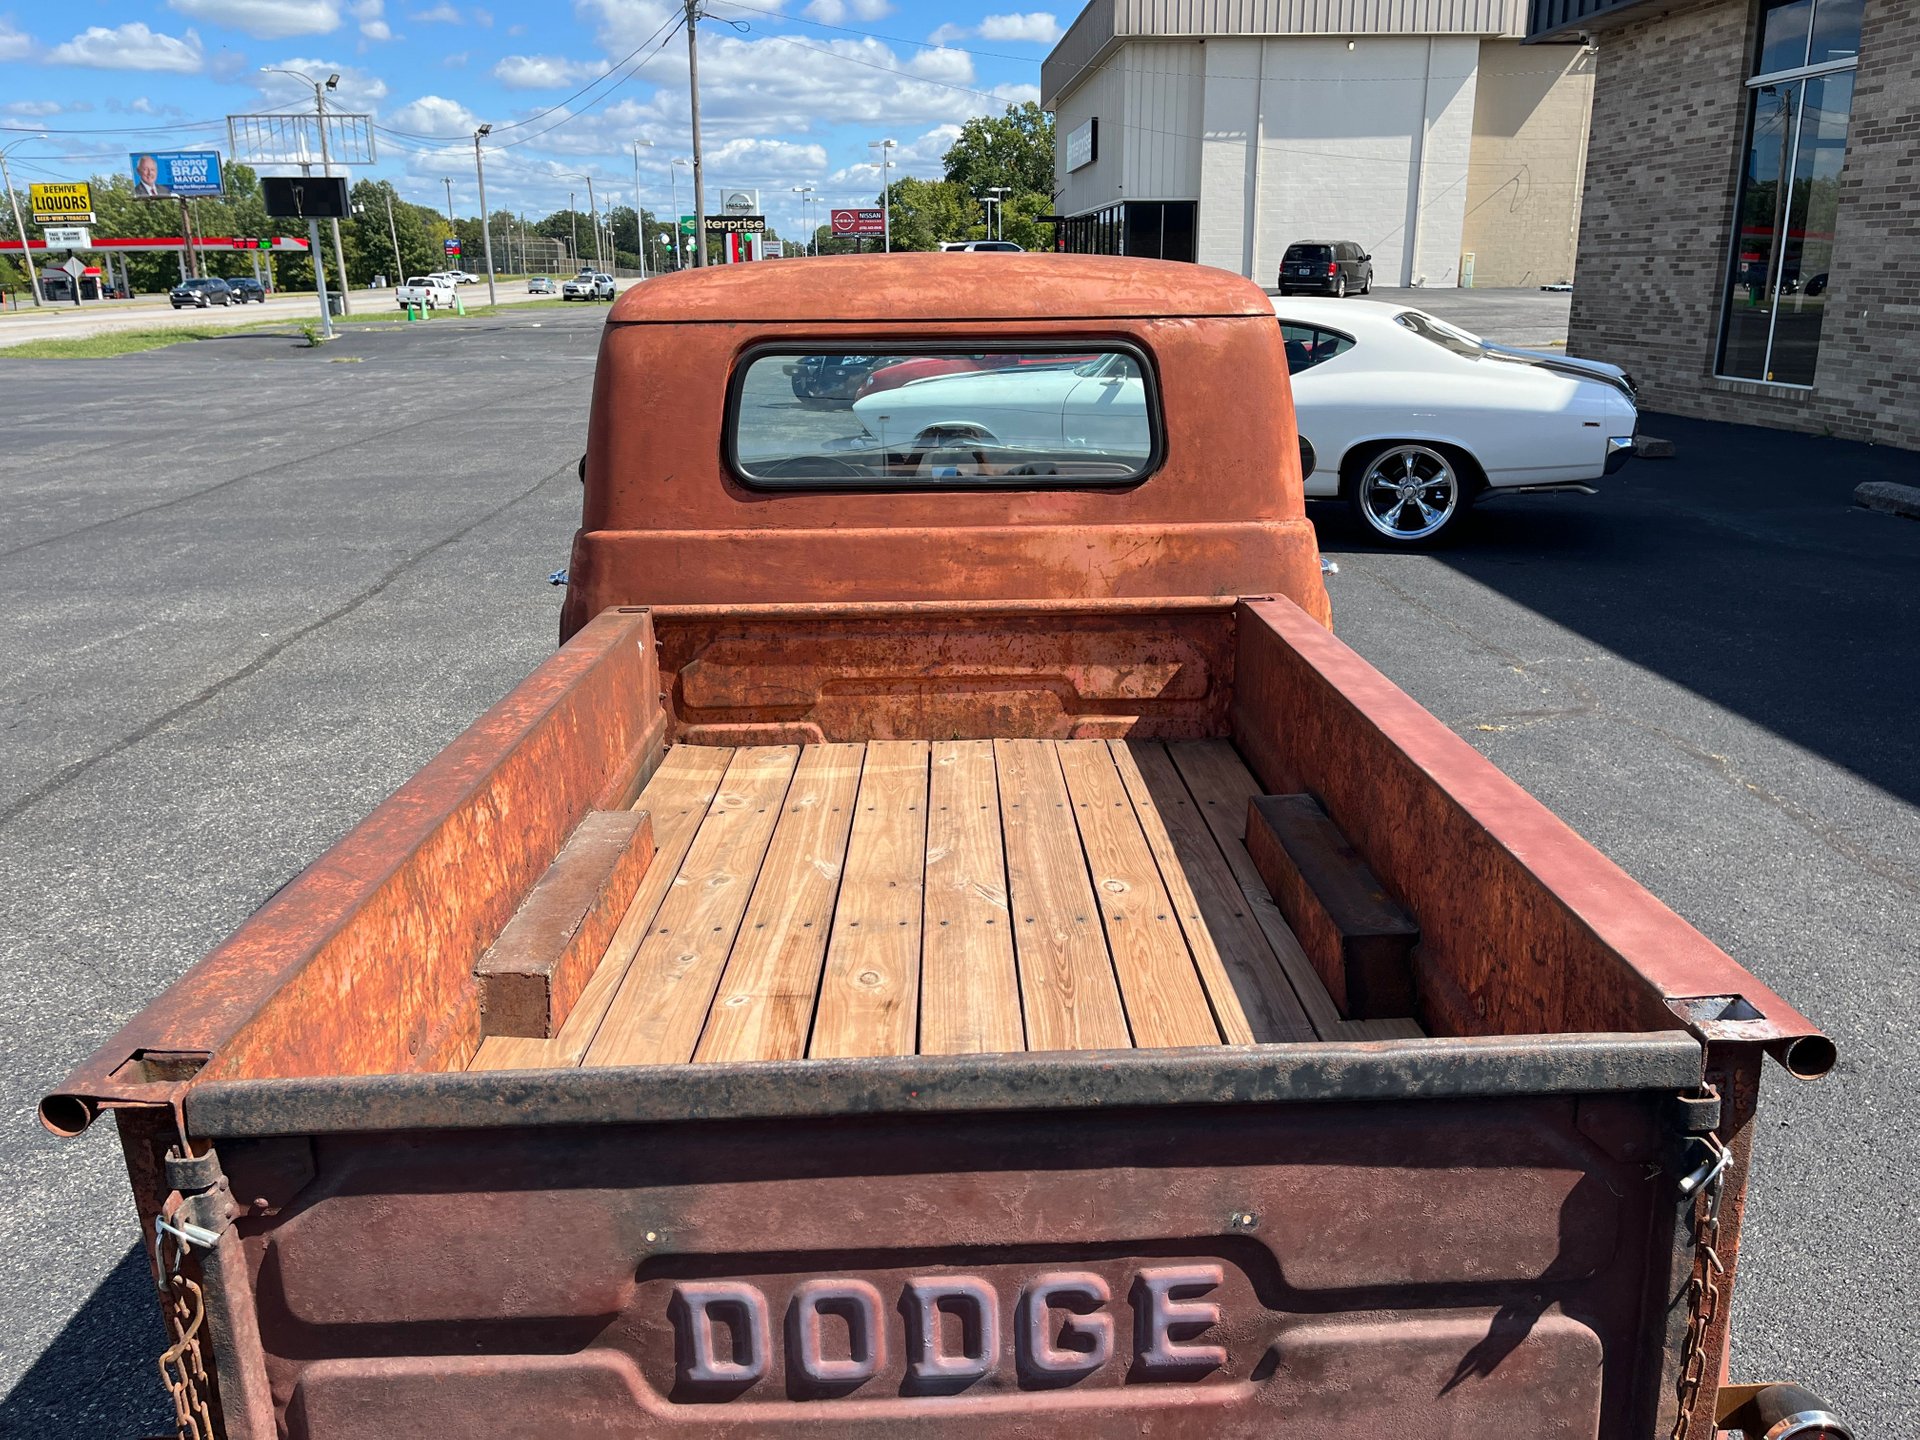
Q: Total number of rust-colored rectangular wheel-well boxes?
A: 2